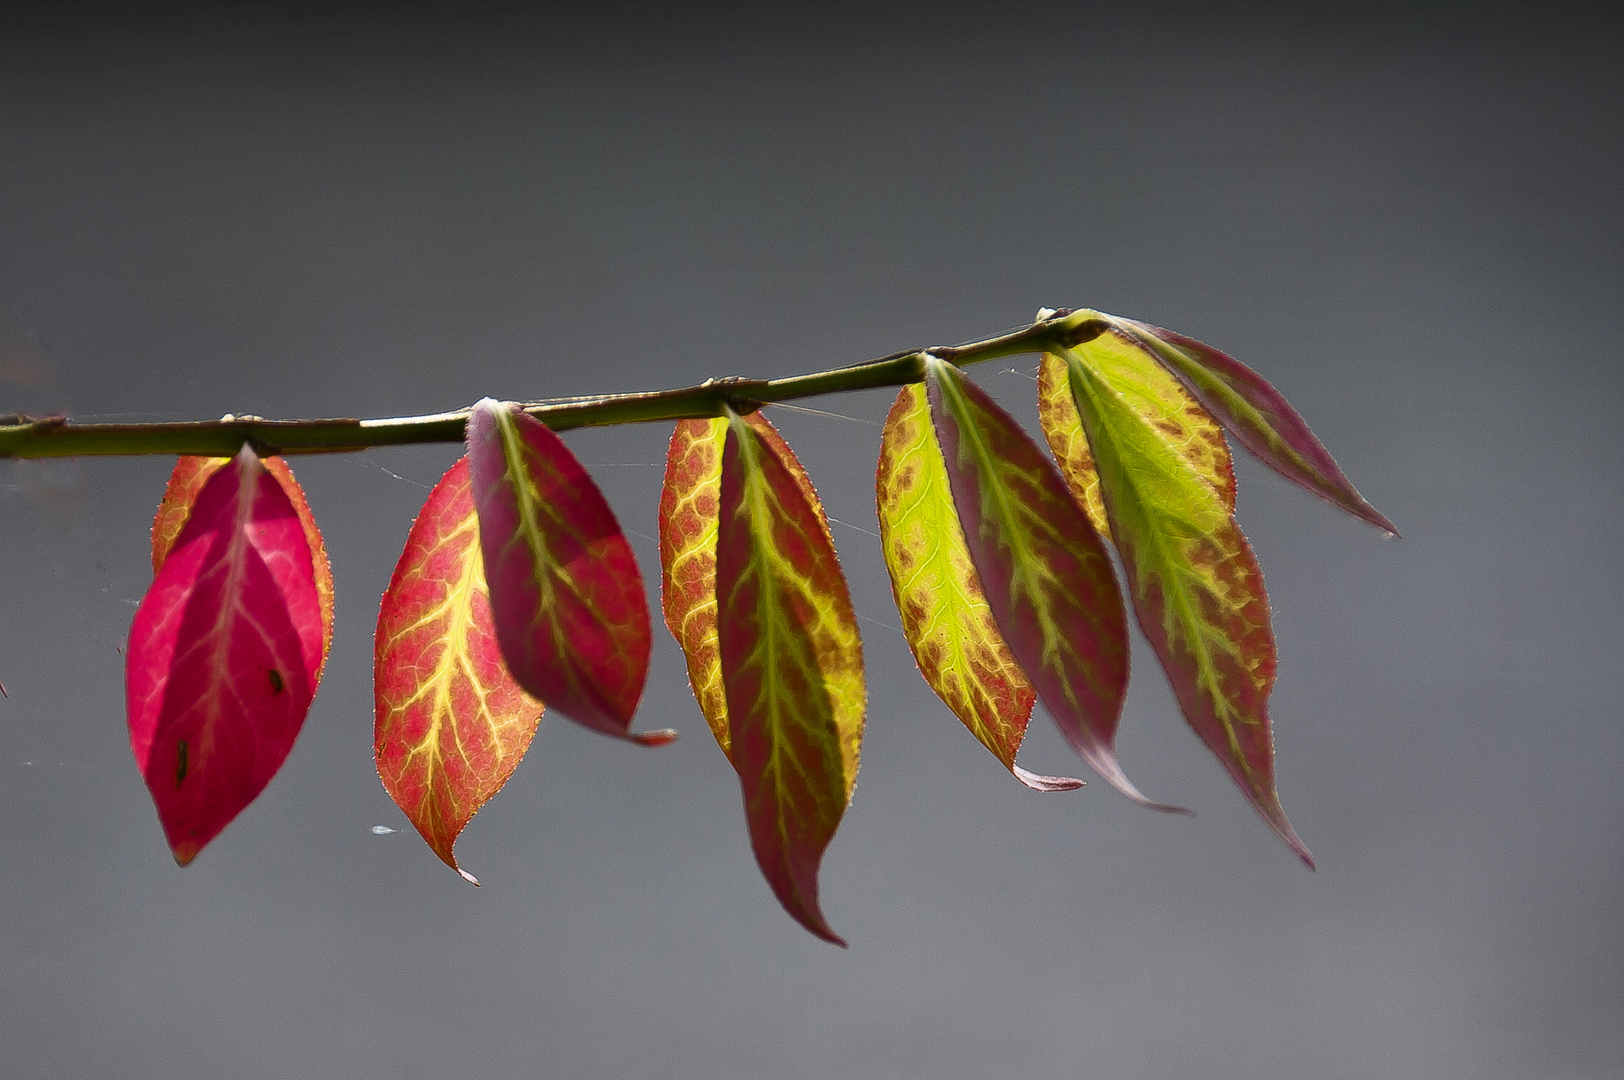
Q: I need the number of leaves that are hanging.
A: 11